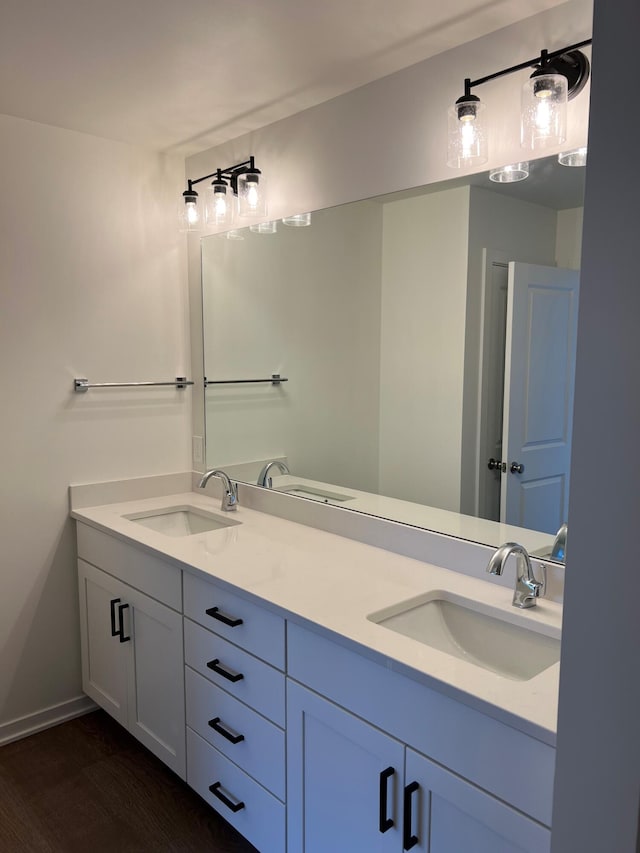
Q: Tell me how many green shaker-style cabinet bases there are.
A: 0